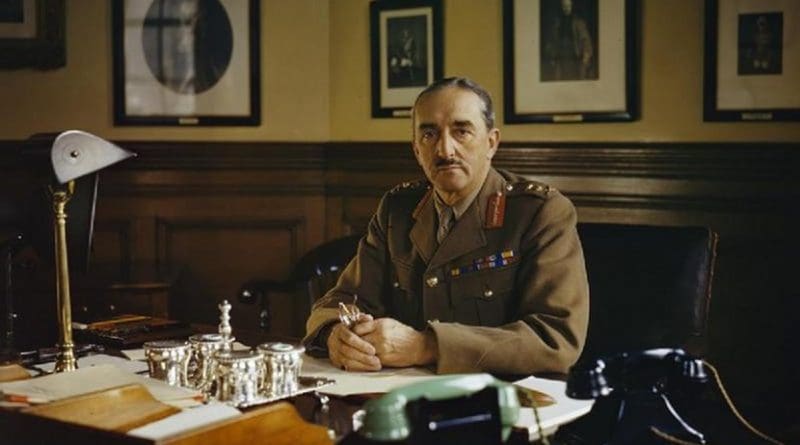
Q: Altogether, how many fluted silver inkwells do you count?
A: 4